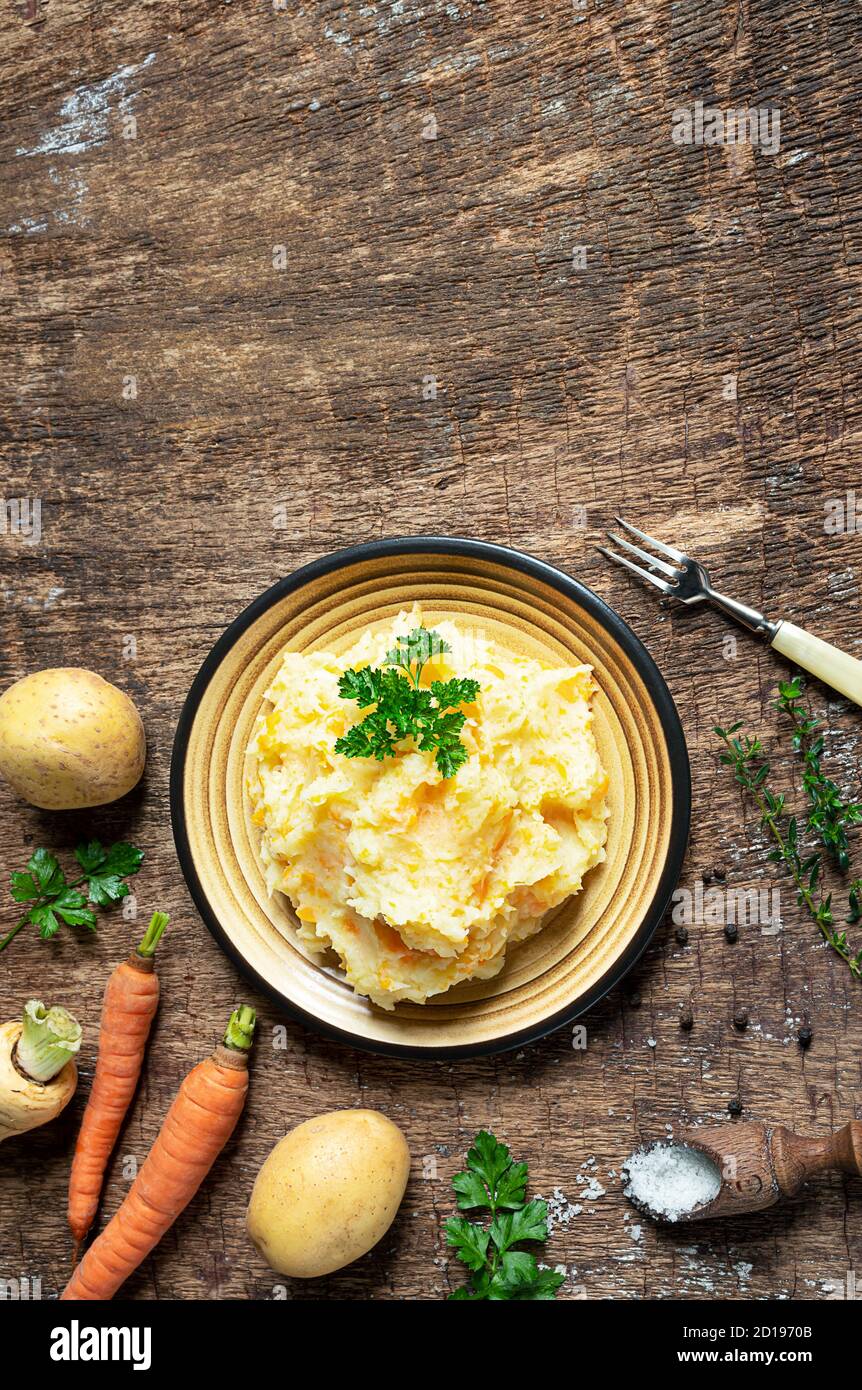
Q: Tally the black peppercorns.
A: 9